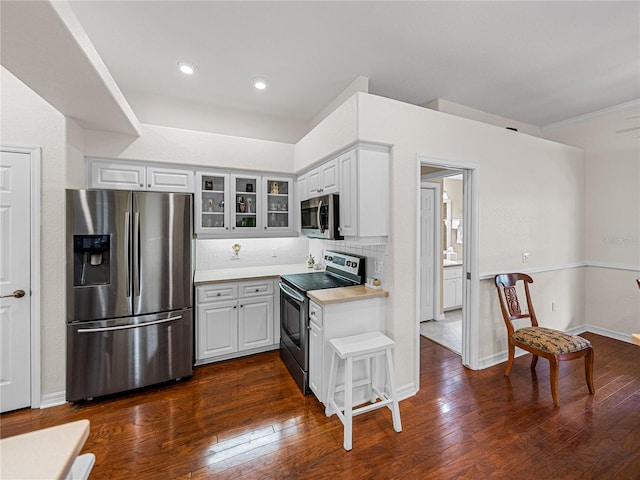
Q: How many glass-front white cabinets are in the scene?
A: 3